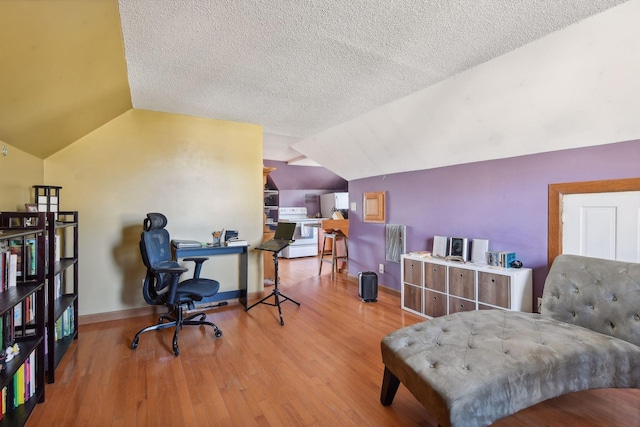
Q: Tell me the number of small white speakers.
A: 2